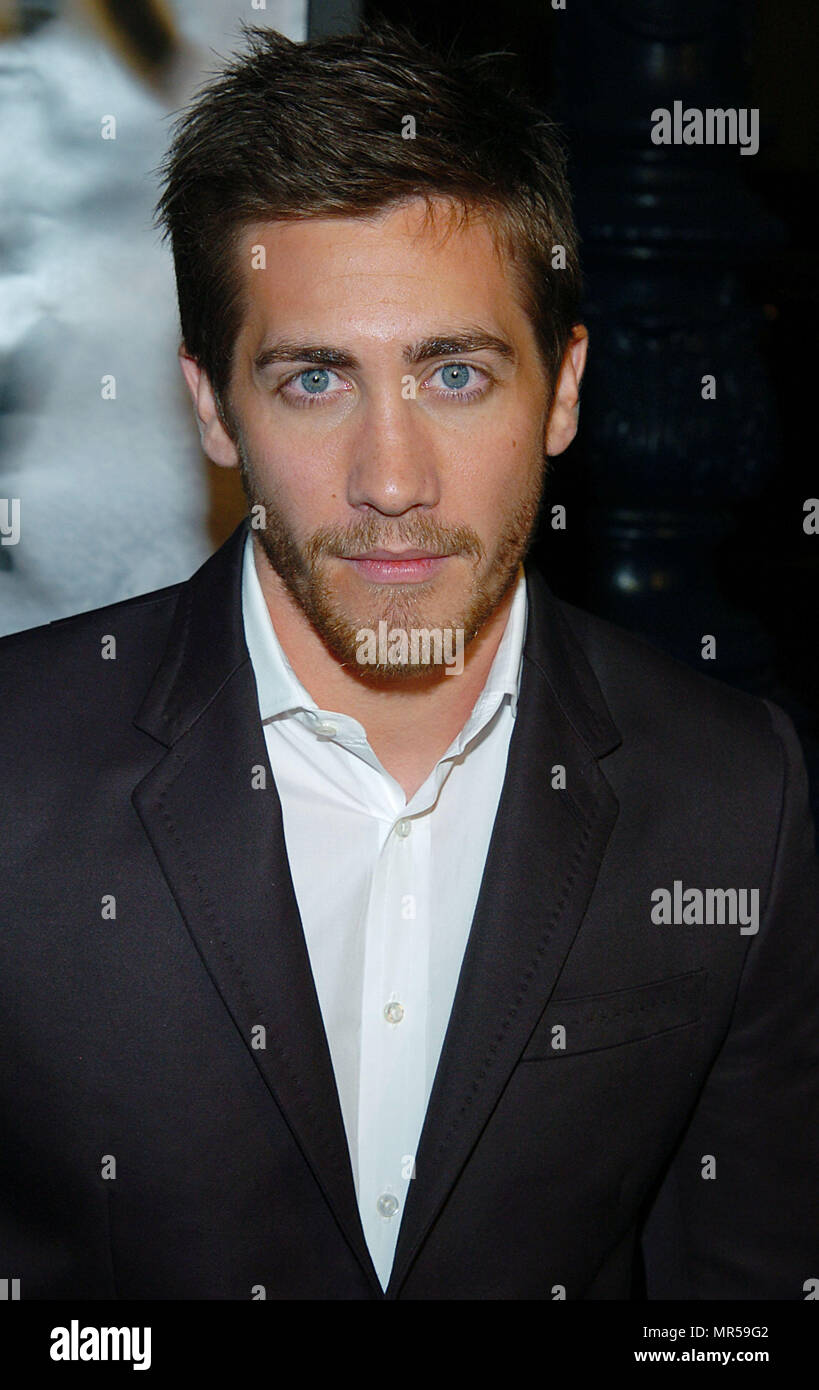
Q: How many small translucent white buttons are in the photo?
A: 4